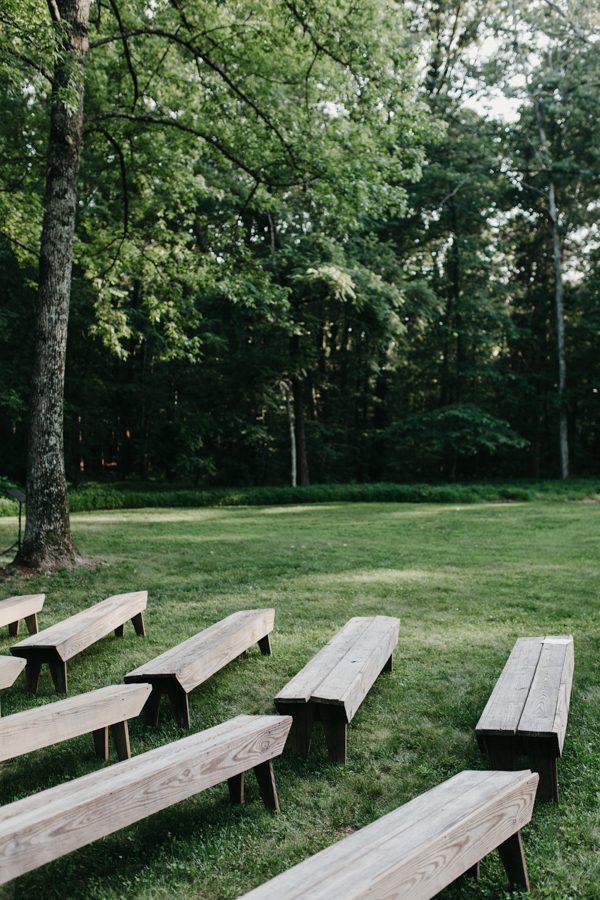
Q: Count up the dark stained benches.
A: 0